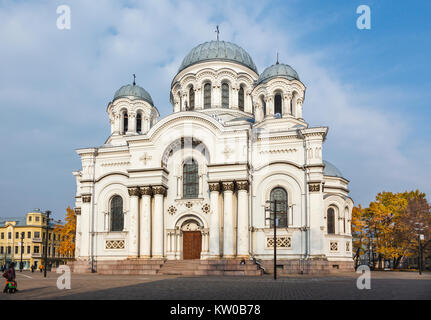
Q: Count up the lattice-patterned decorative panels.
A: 4